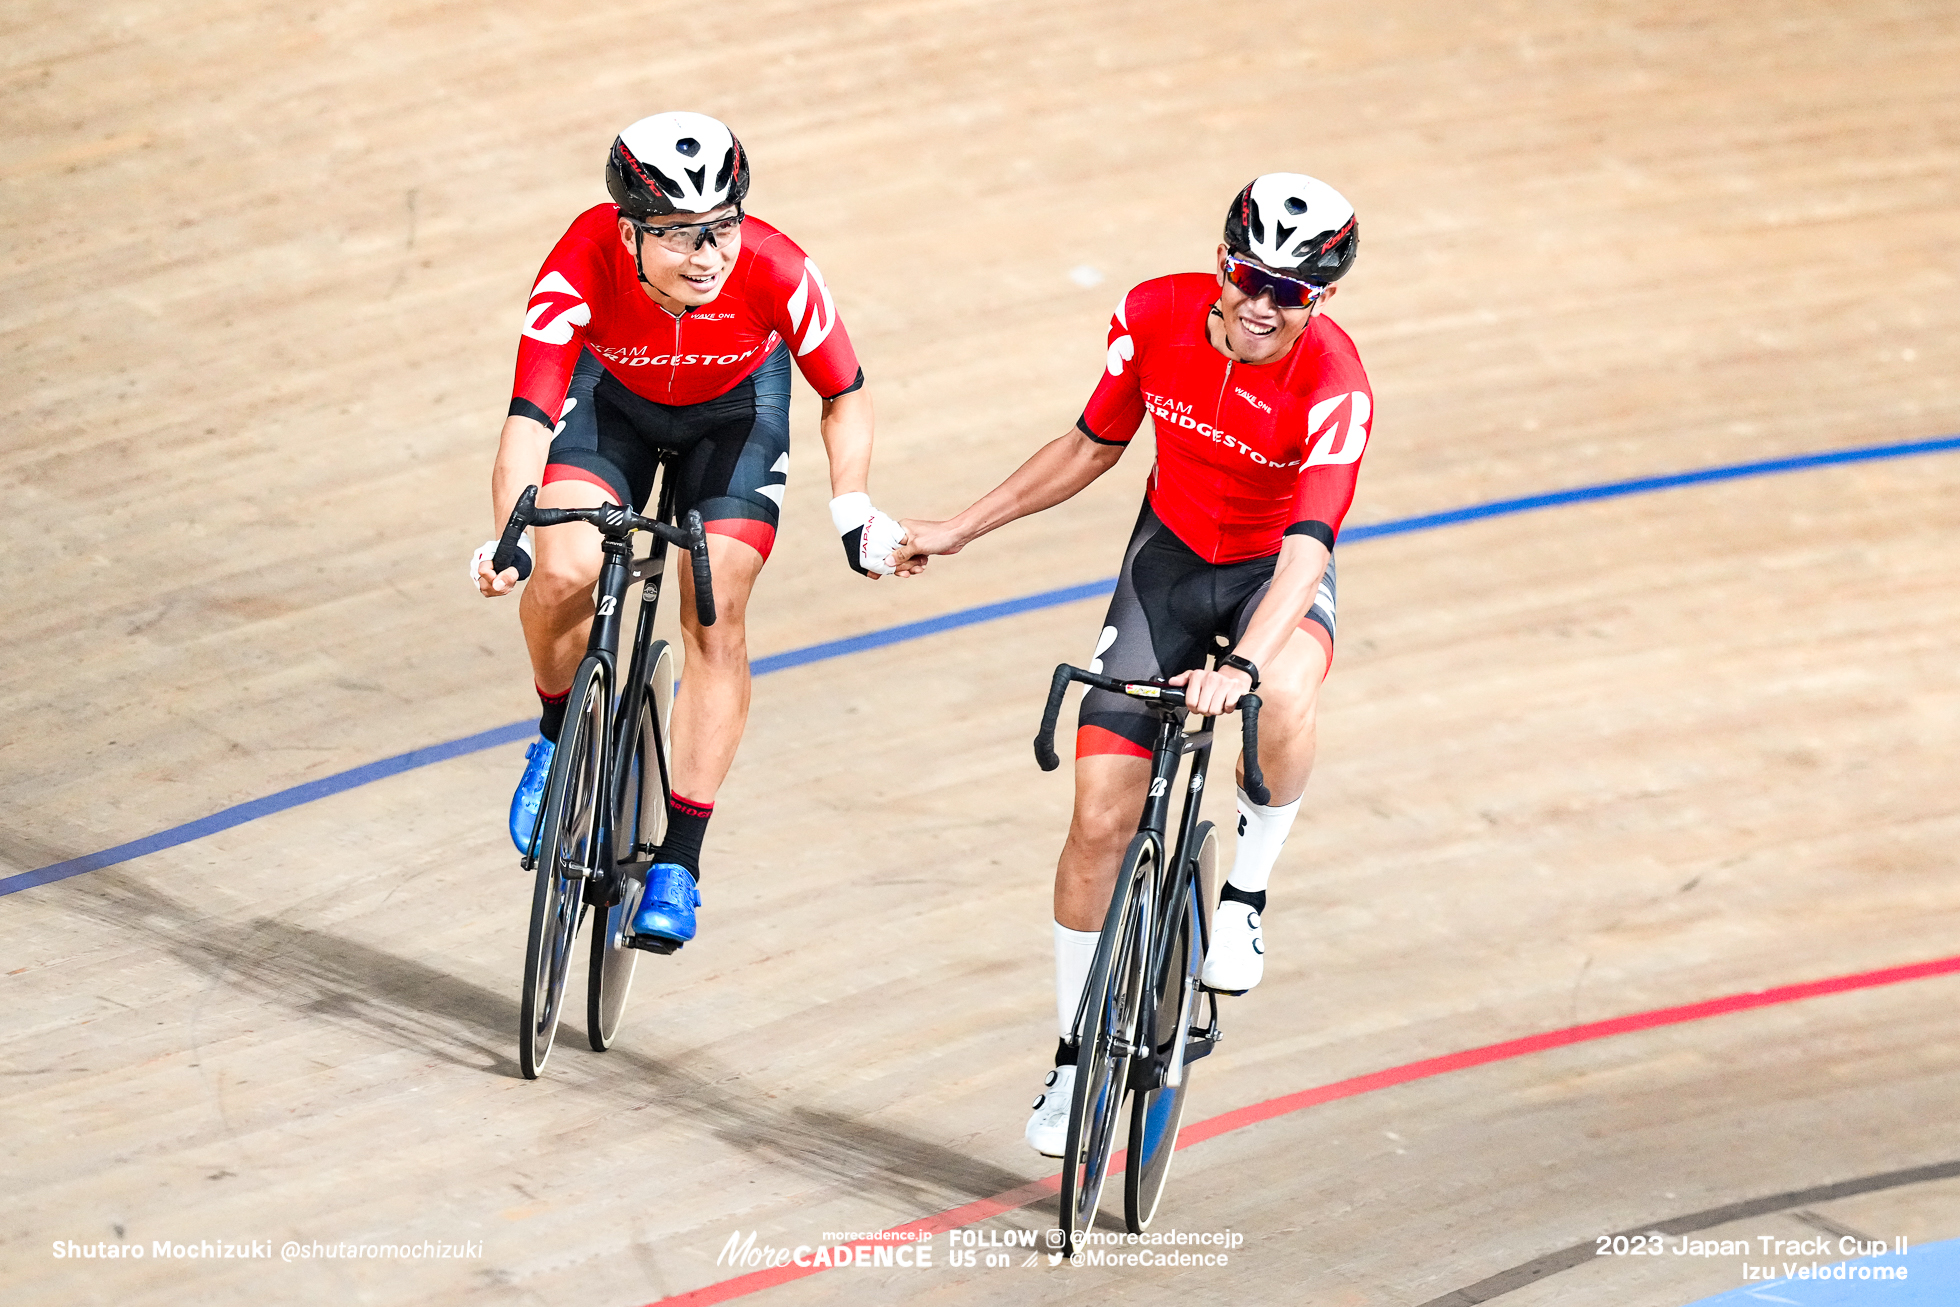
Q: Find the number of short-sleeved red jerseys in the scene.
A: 2